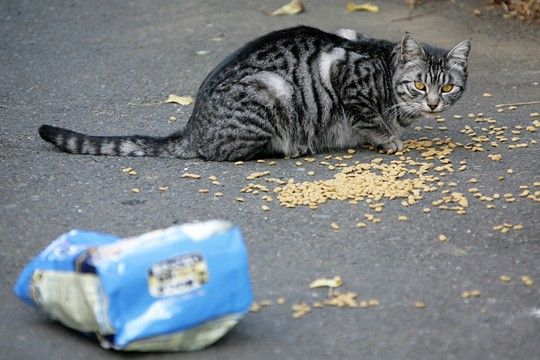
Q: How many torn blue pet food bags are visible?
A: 1